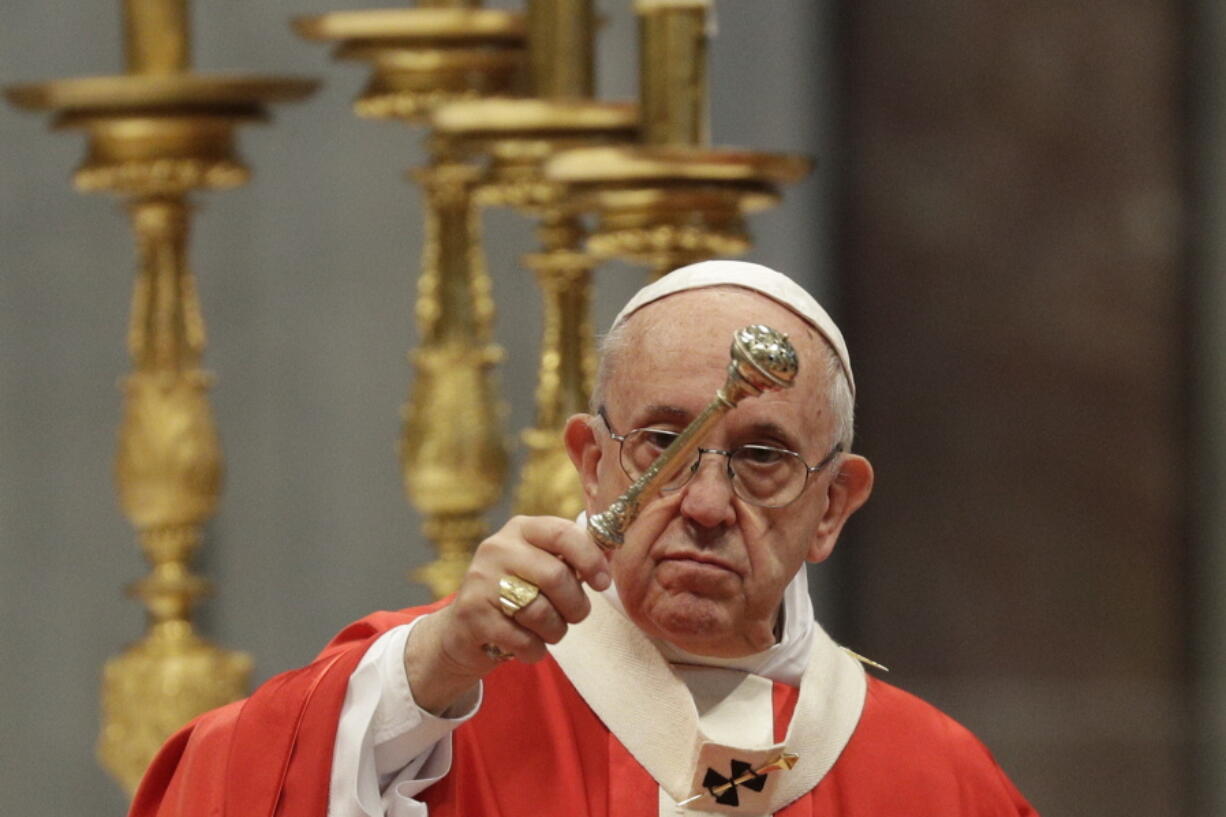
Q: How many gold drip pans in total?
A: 4